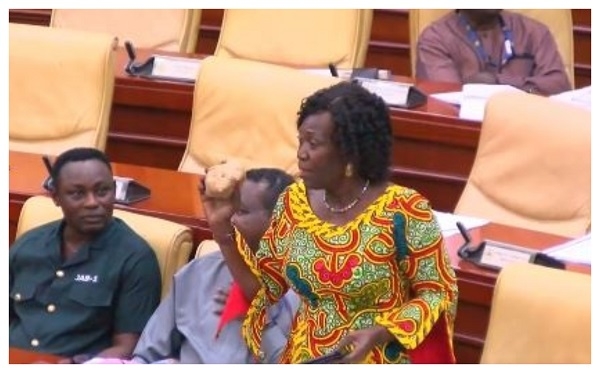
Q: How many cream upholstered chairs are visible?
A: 9